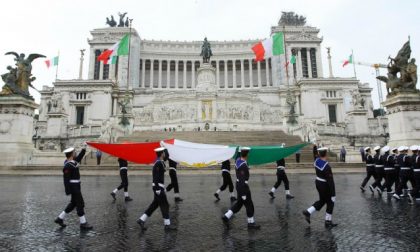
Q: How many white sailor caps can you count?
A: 12